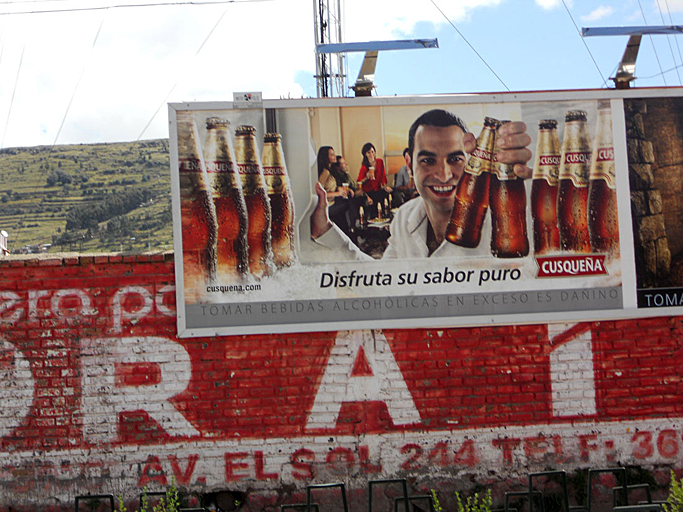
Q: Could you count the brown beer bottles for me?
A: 9